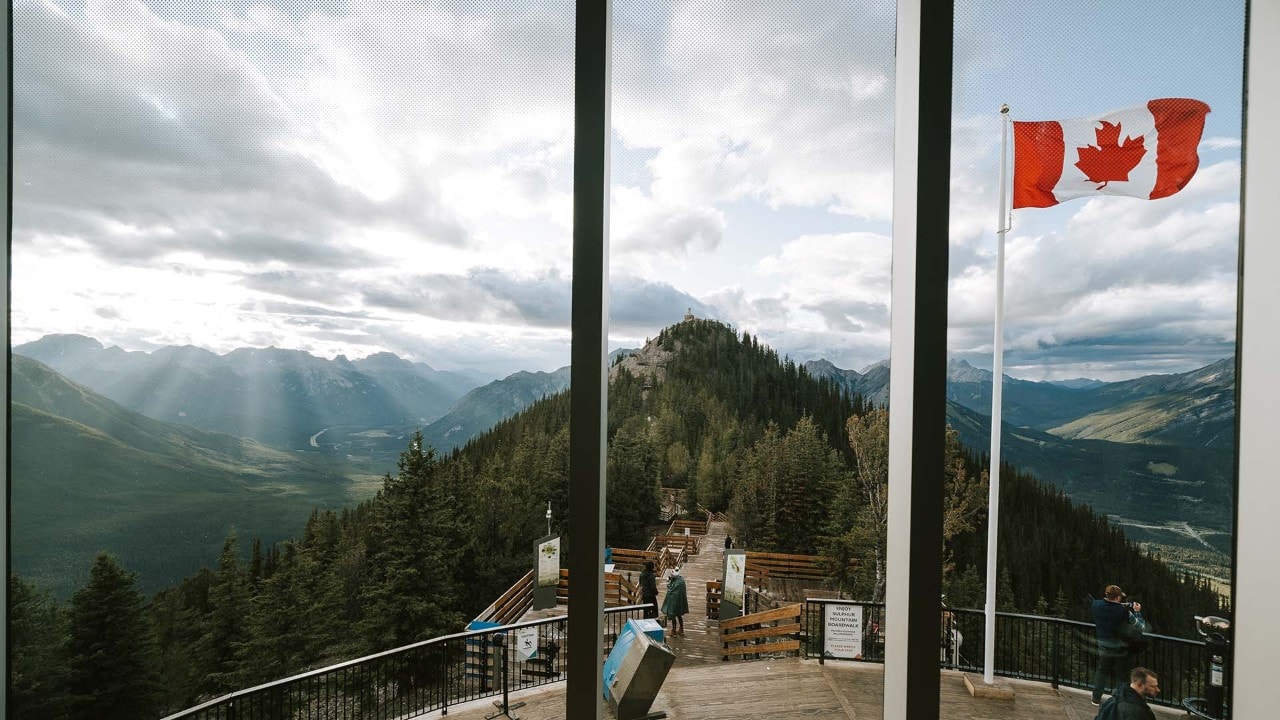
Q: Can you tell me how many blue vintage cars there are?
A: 0